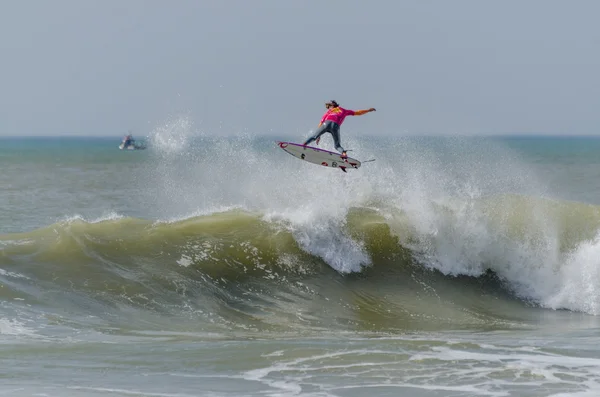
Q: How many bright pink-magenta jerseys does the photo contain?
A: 1